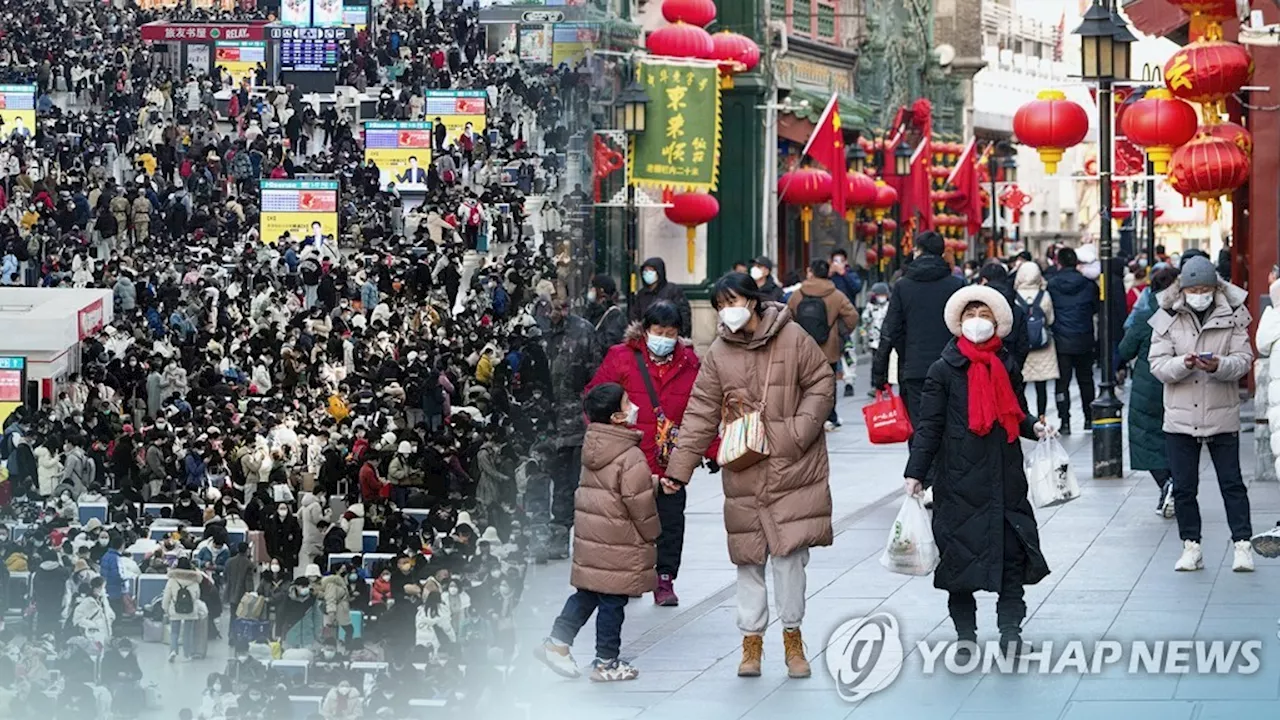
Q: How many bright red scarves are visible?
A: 1